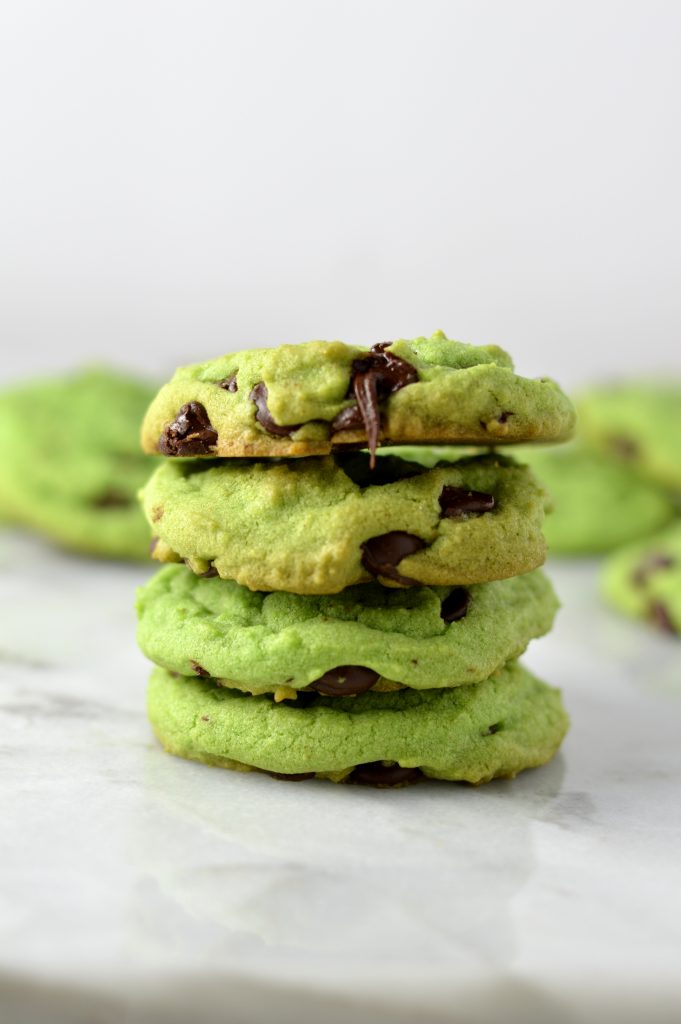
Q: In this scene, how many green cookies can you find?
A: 8